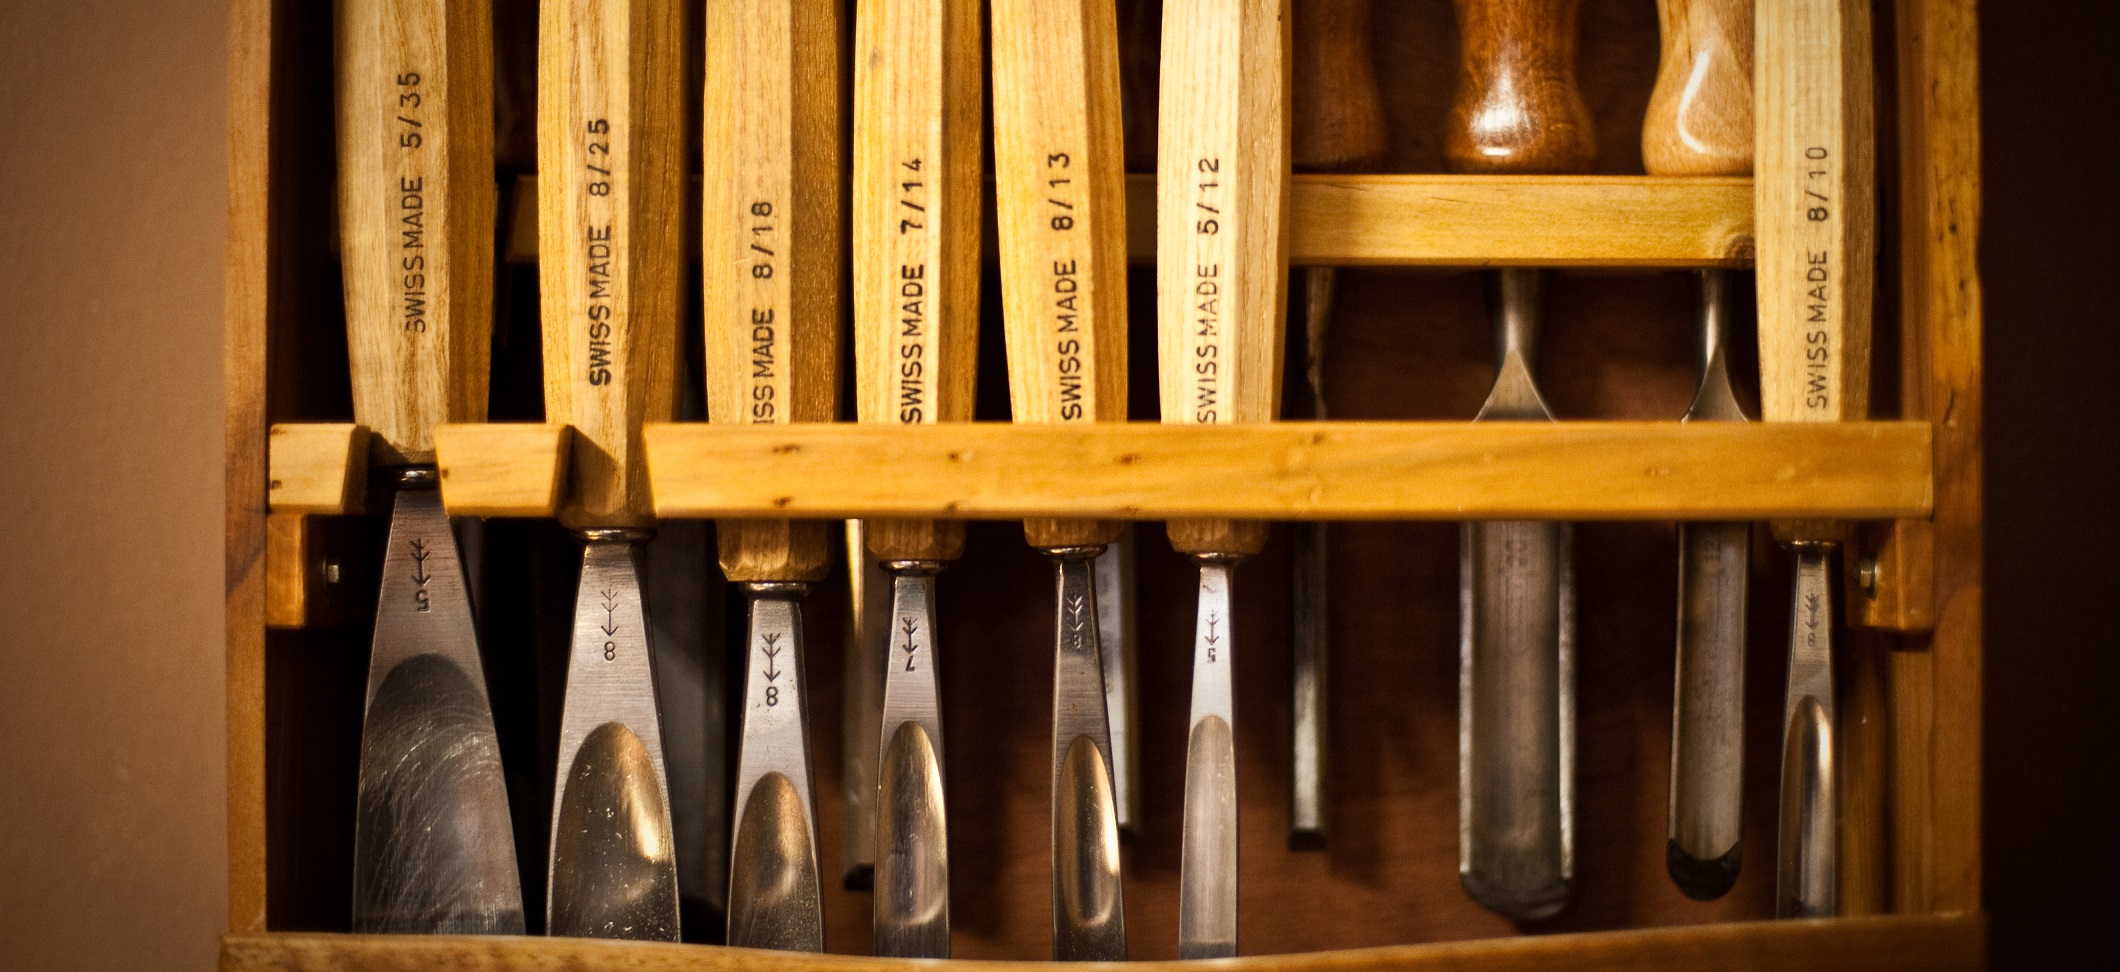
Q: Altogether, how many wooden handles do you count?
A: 10